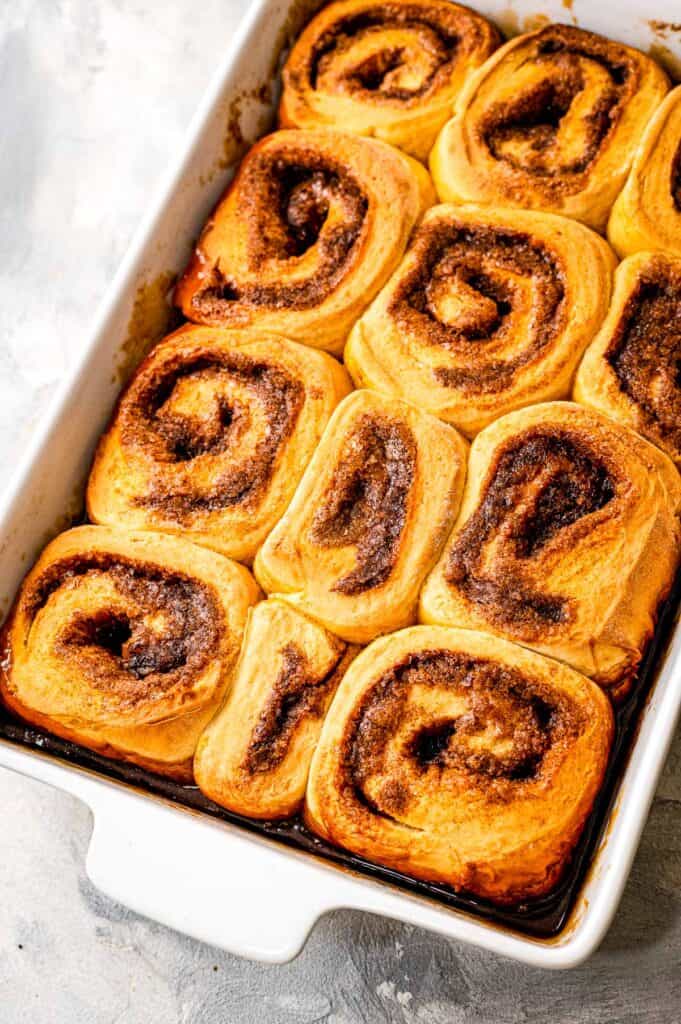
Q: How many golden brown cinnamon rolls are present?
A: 12